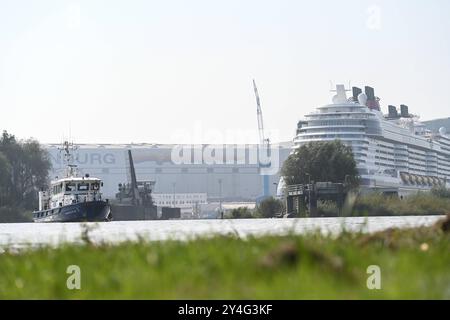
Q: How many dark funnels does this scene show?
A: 4